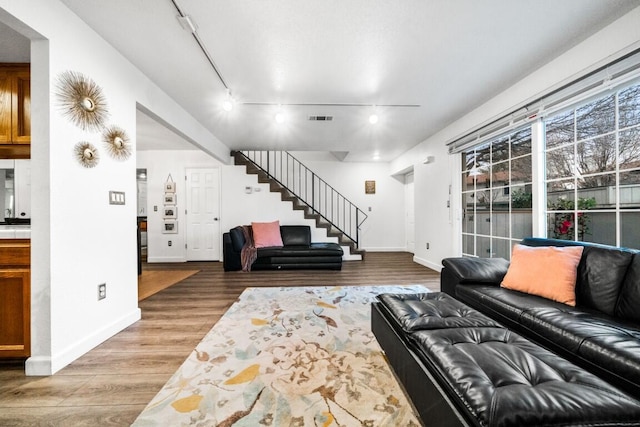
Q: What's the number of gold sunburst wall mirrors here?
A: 3